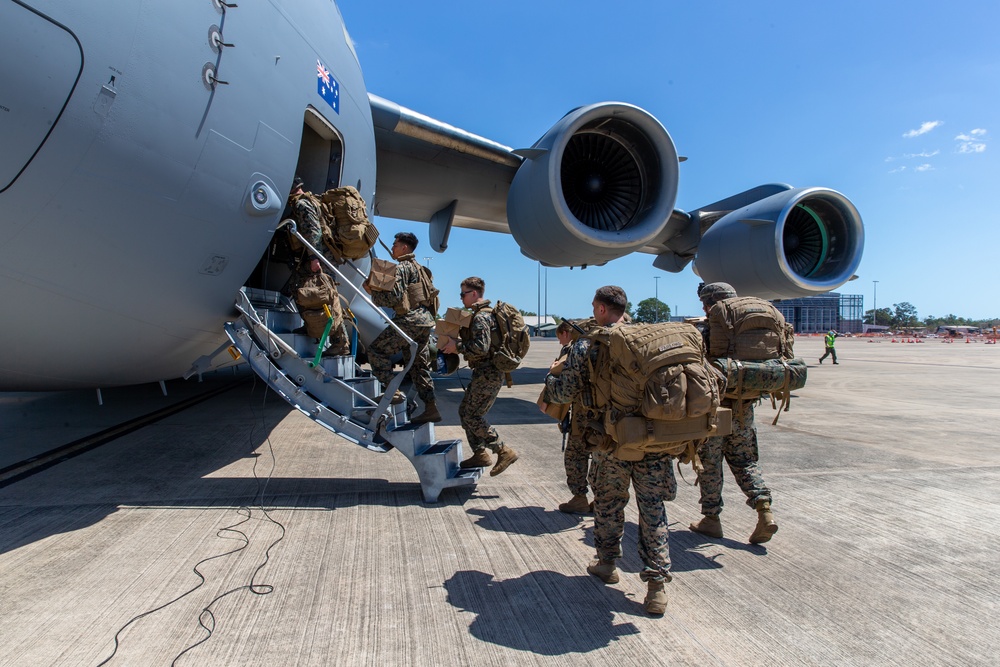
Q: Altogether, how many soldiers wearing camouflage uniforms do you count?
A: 6